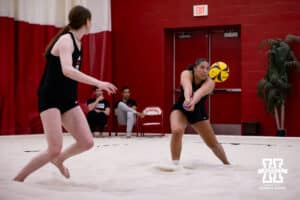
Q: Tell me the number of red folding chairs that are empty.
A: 1